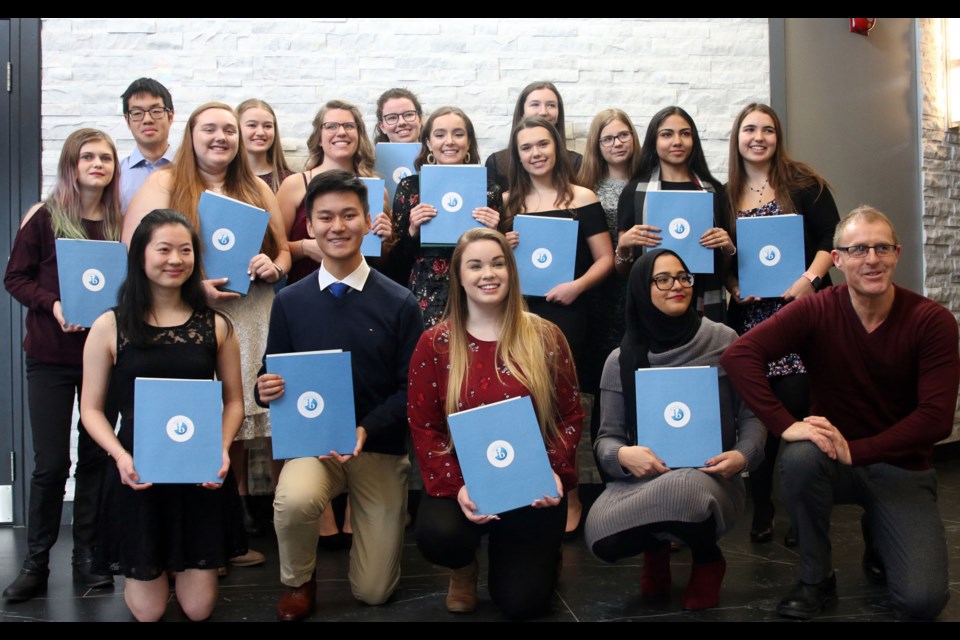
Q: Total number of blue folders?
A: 12